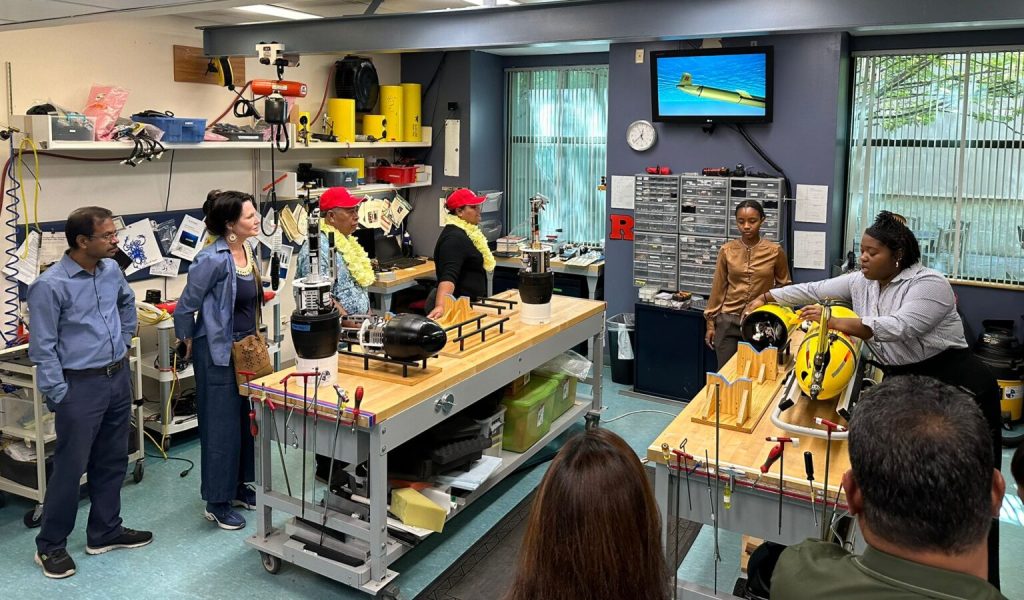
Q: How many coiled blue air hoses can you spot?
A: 1